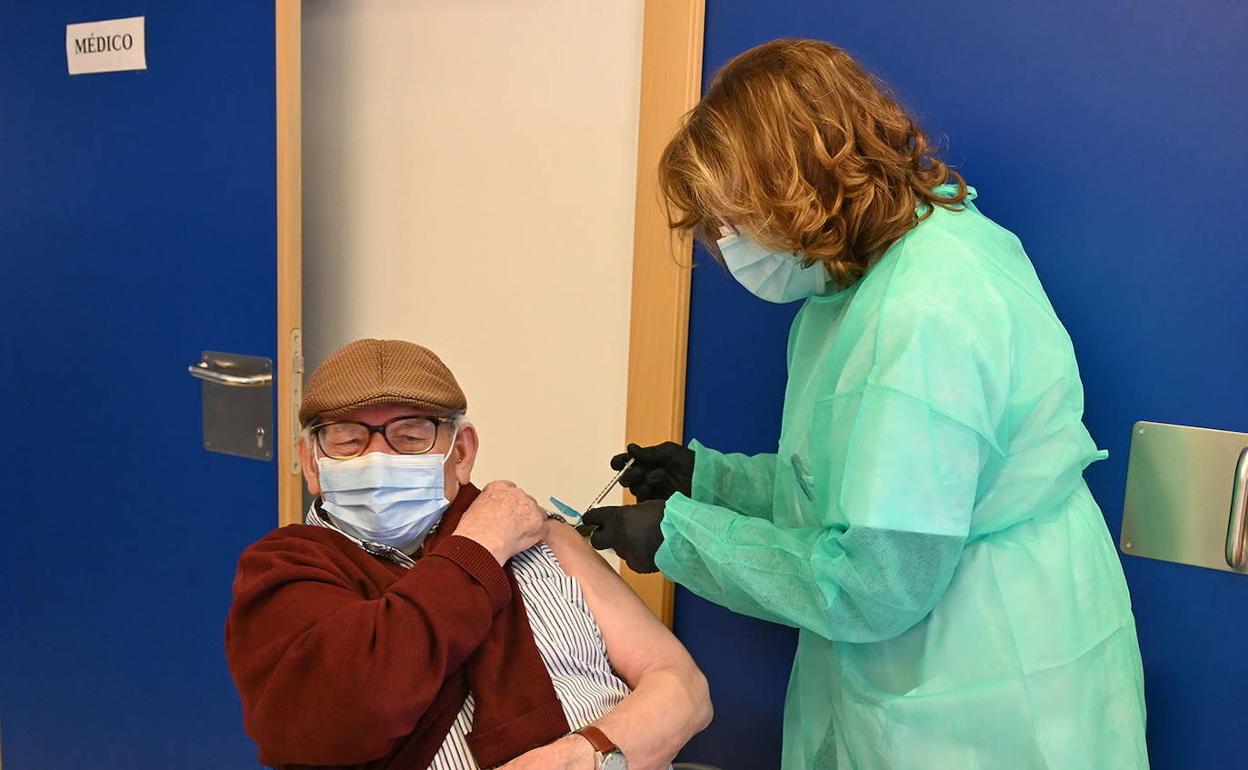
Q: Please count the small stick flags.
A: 0